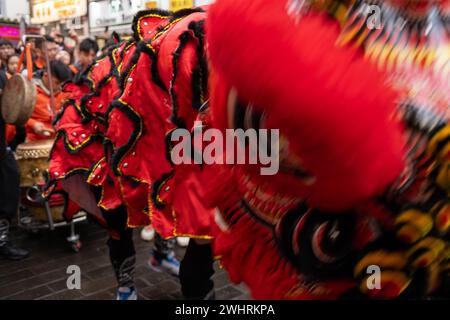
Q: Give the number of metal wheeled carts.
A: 1